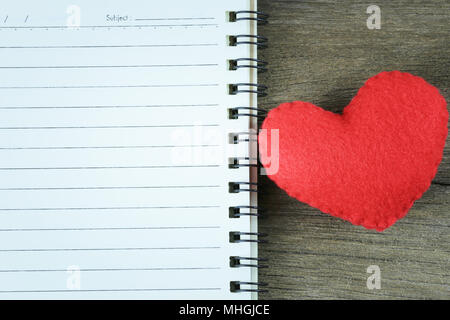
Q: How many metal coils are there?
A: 12